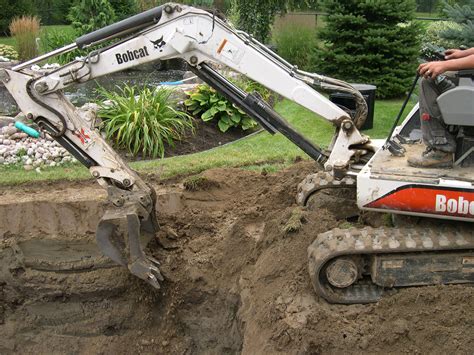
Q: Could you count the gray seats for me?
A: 1